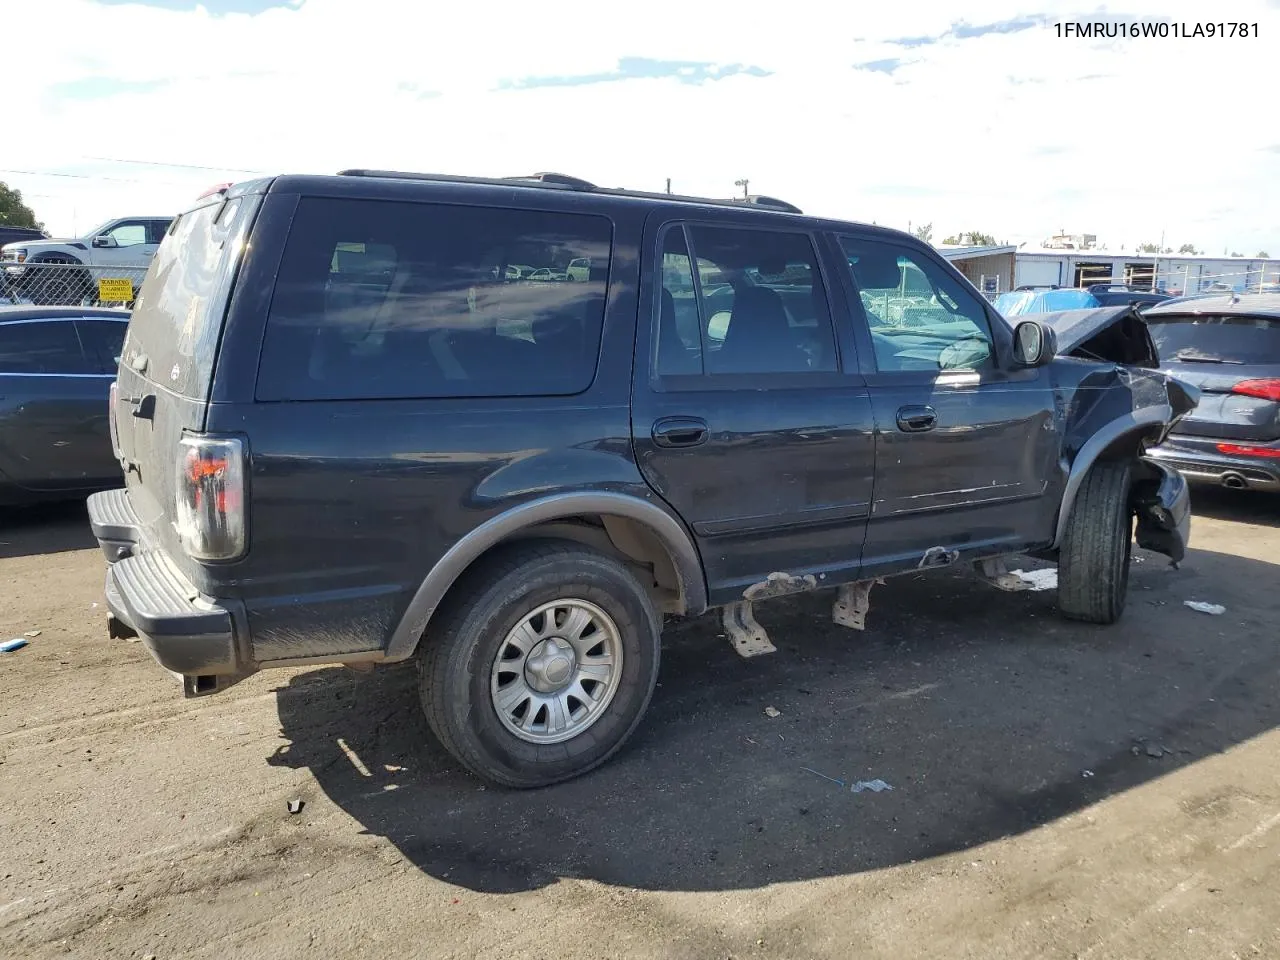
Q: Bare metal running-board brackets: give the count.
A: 3